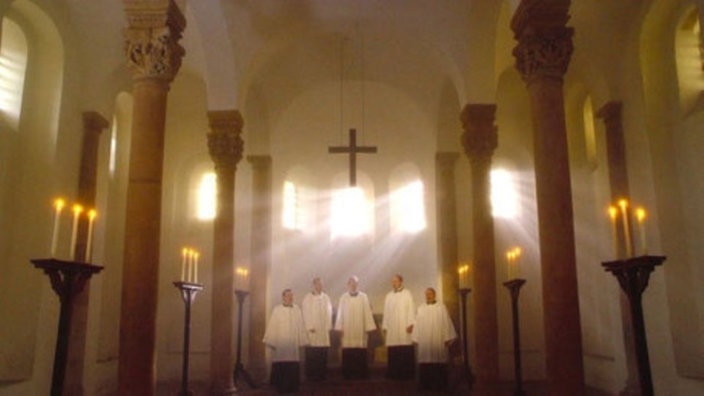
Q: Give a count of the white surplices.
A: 5